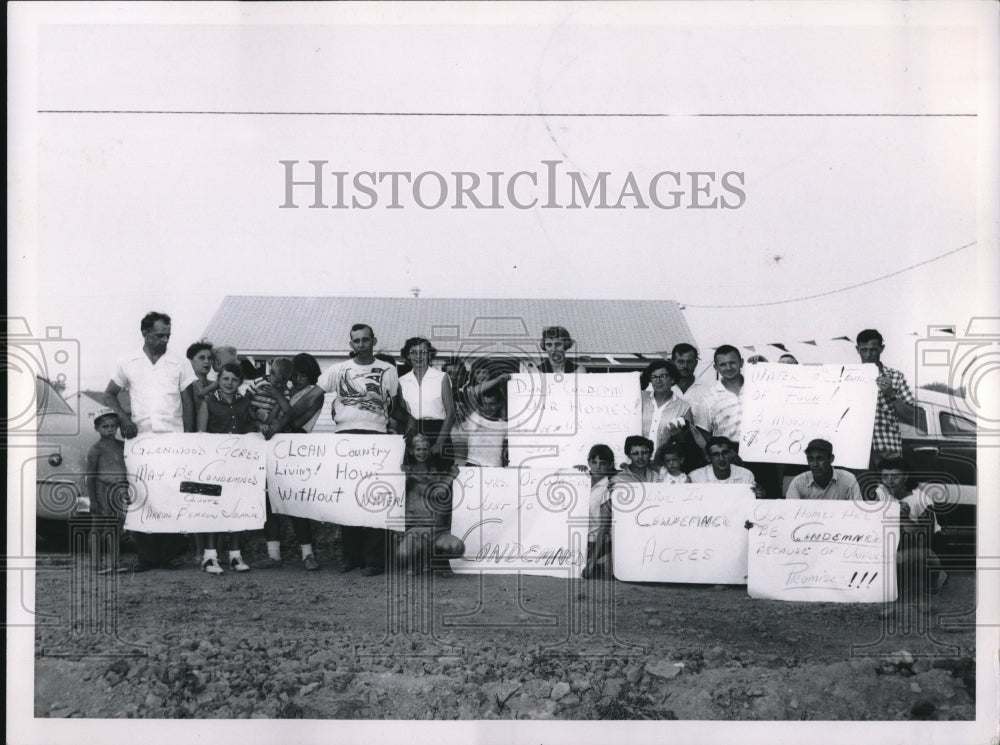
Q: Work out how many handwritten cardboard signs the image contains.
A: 7